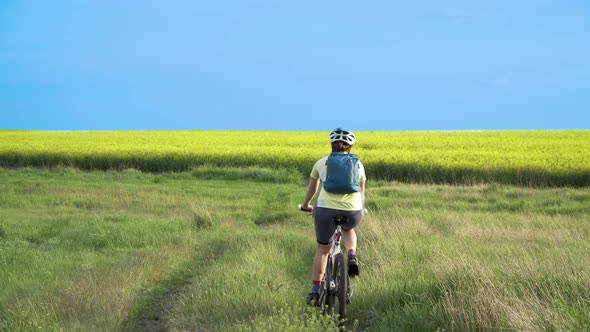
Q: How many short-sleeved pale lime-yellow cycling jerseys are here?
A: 1